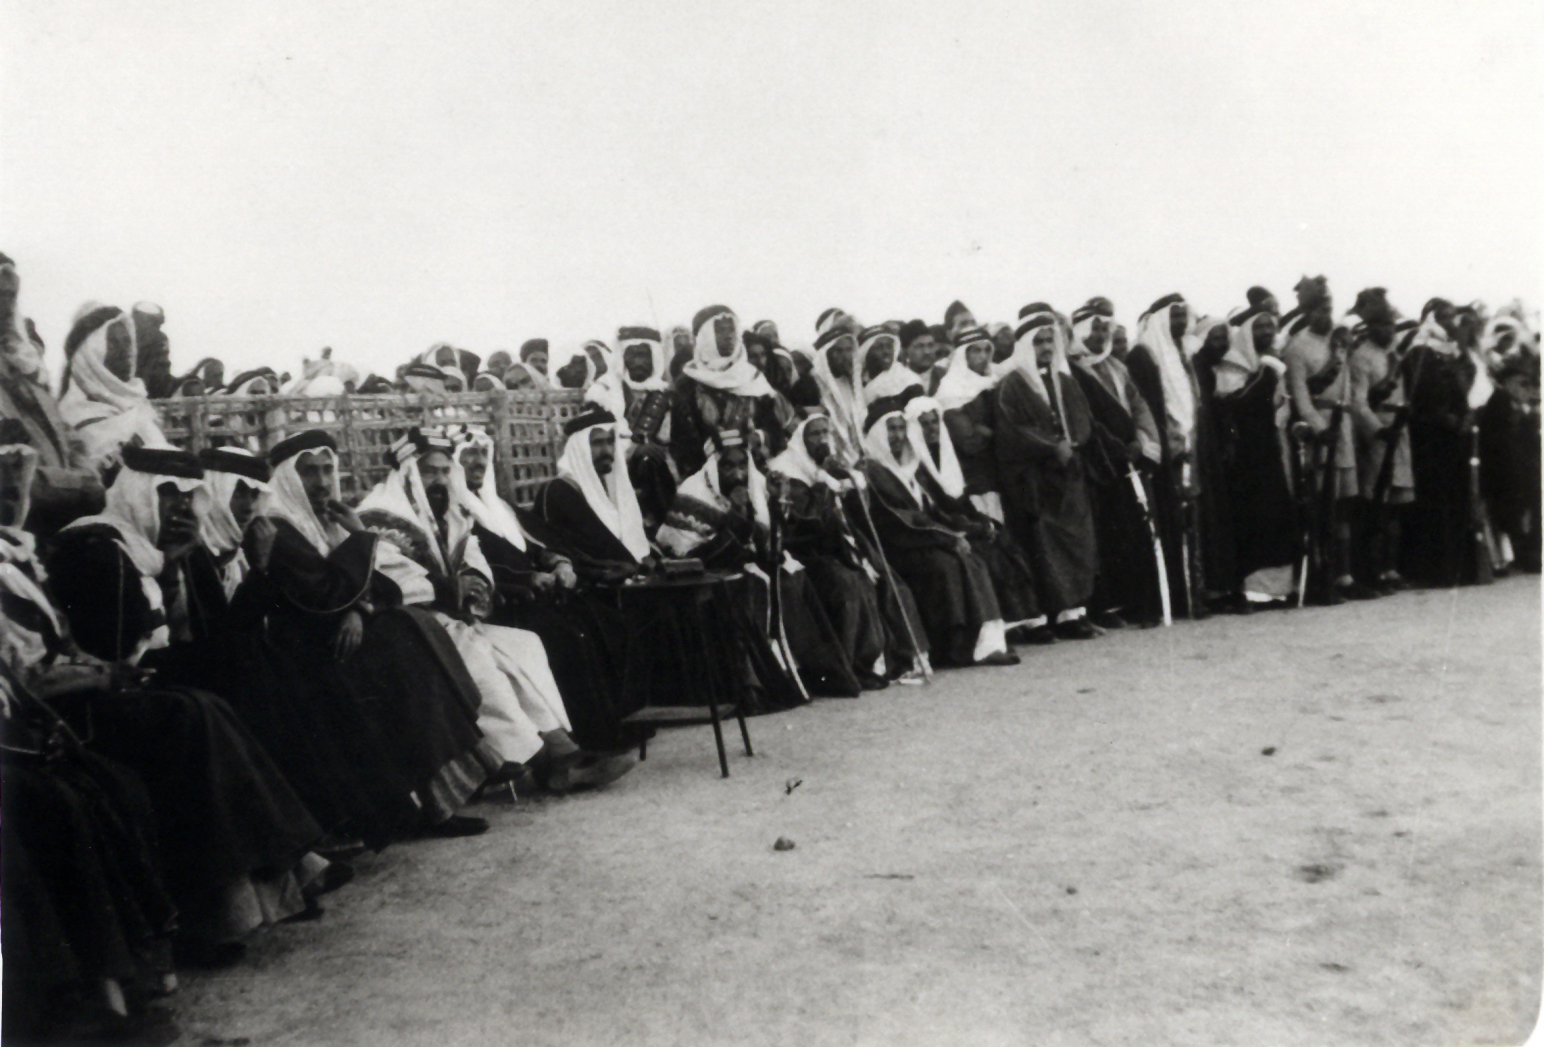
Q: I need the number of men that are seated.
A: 11